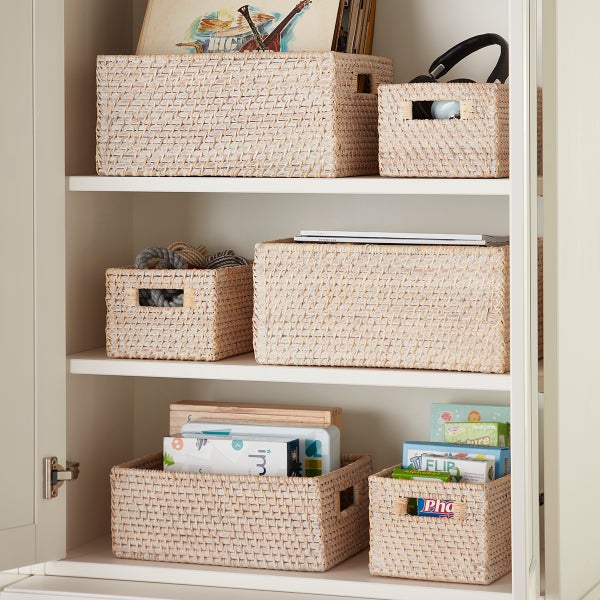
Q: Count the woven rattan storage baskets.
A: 6